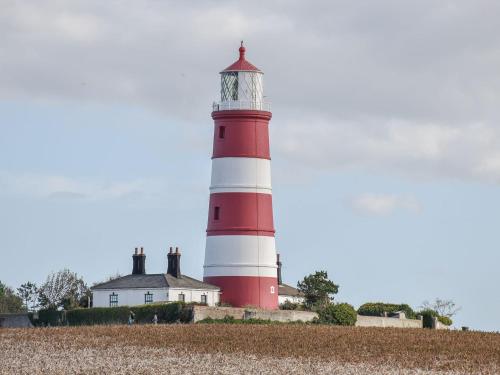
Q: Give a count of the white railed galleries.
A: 1